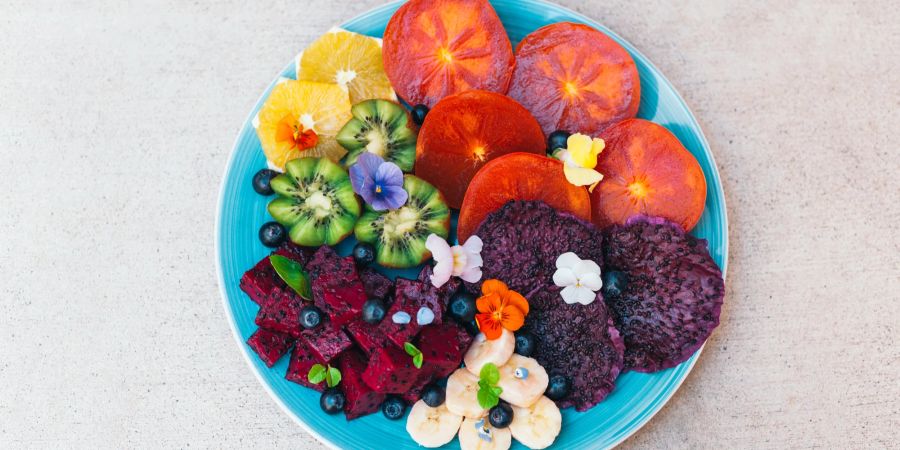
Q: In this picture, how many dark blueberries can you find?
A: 15